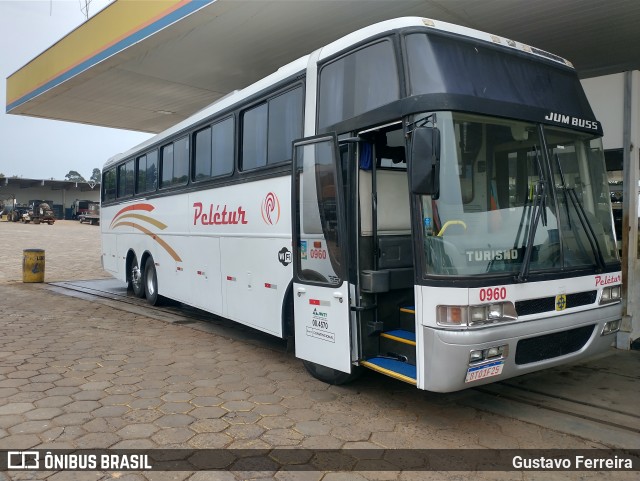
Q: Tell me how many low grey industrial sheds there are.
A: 1